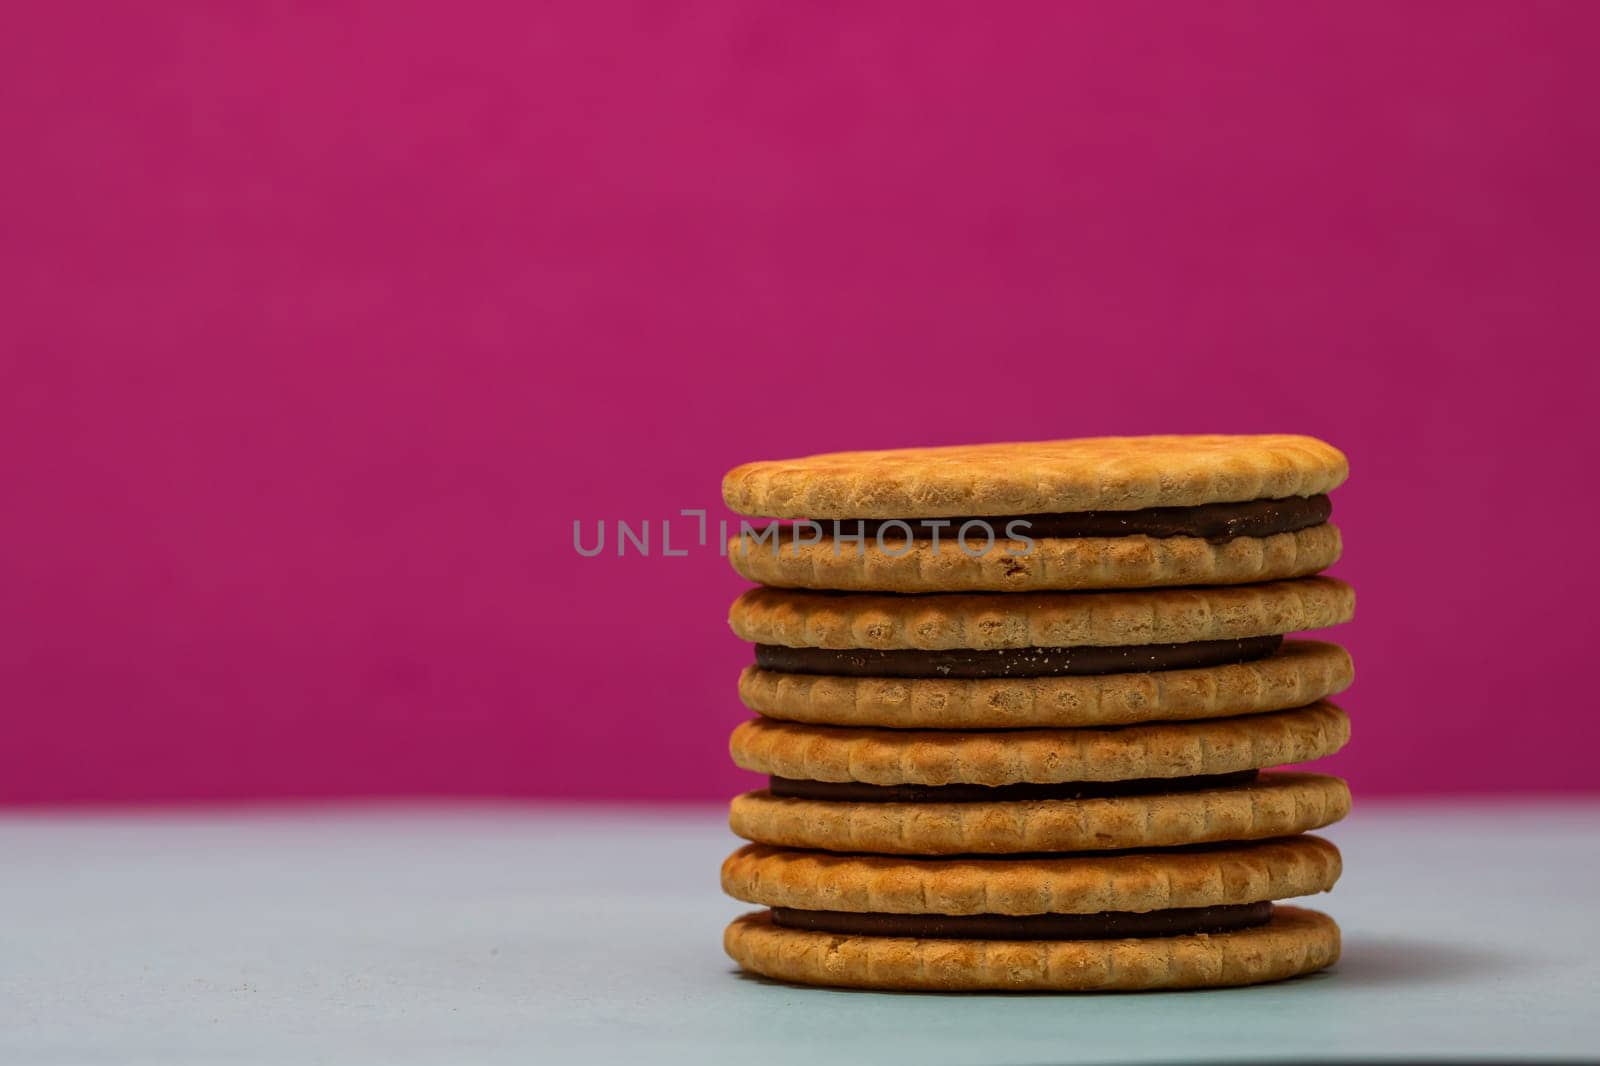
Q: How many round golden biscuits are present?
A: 8